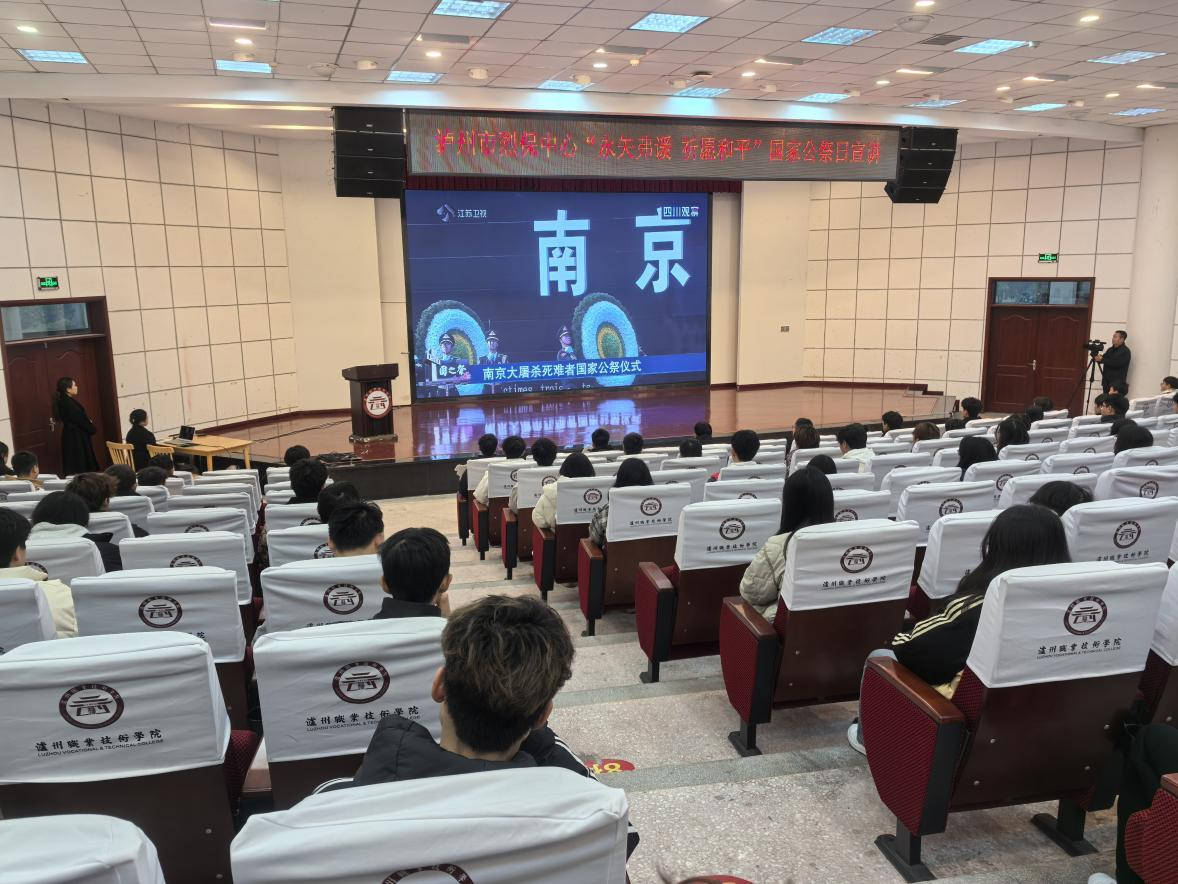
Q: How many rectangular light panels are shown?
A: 14